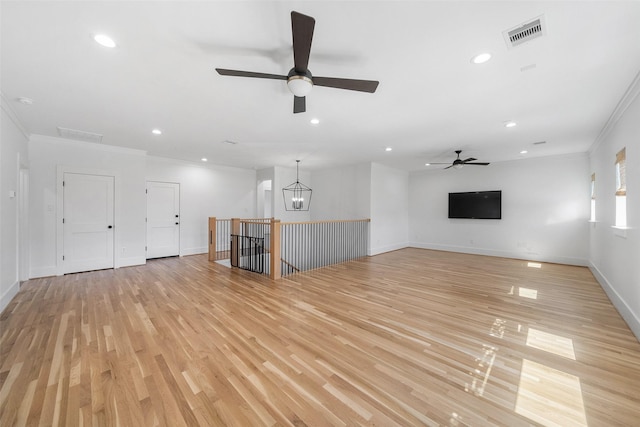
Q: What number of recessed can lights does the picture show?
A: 9